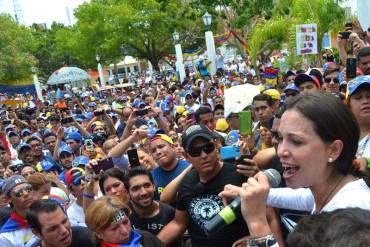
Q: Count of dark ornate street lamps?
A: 4